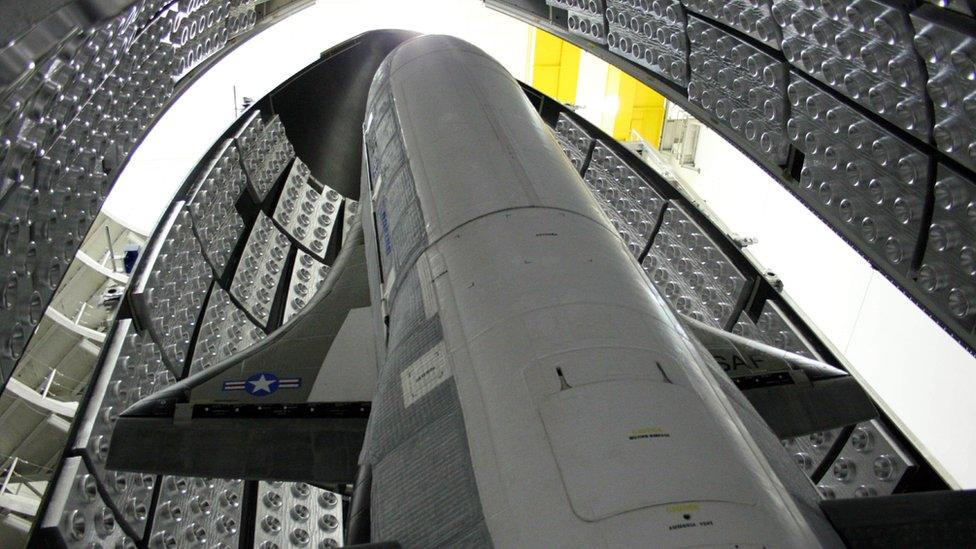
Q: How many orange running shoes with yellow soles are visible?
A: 0